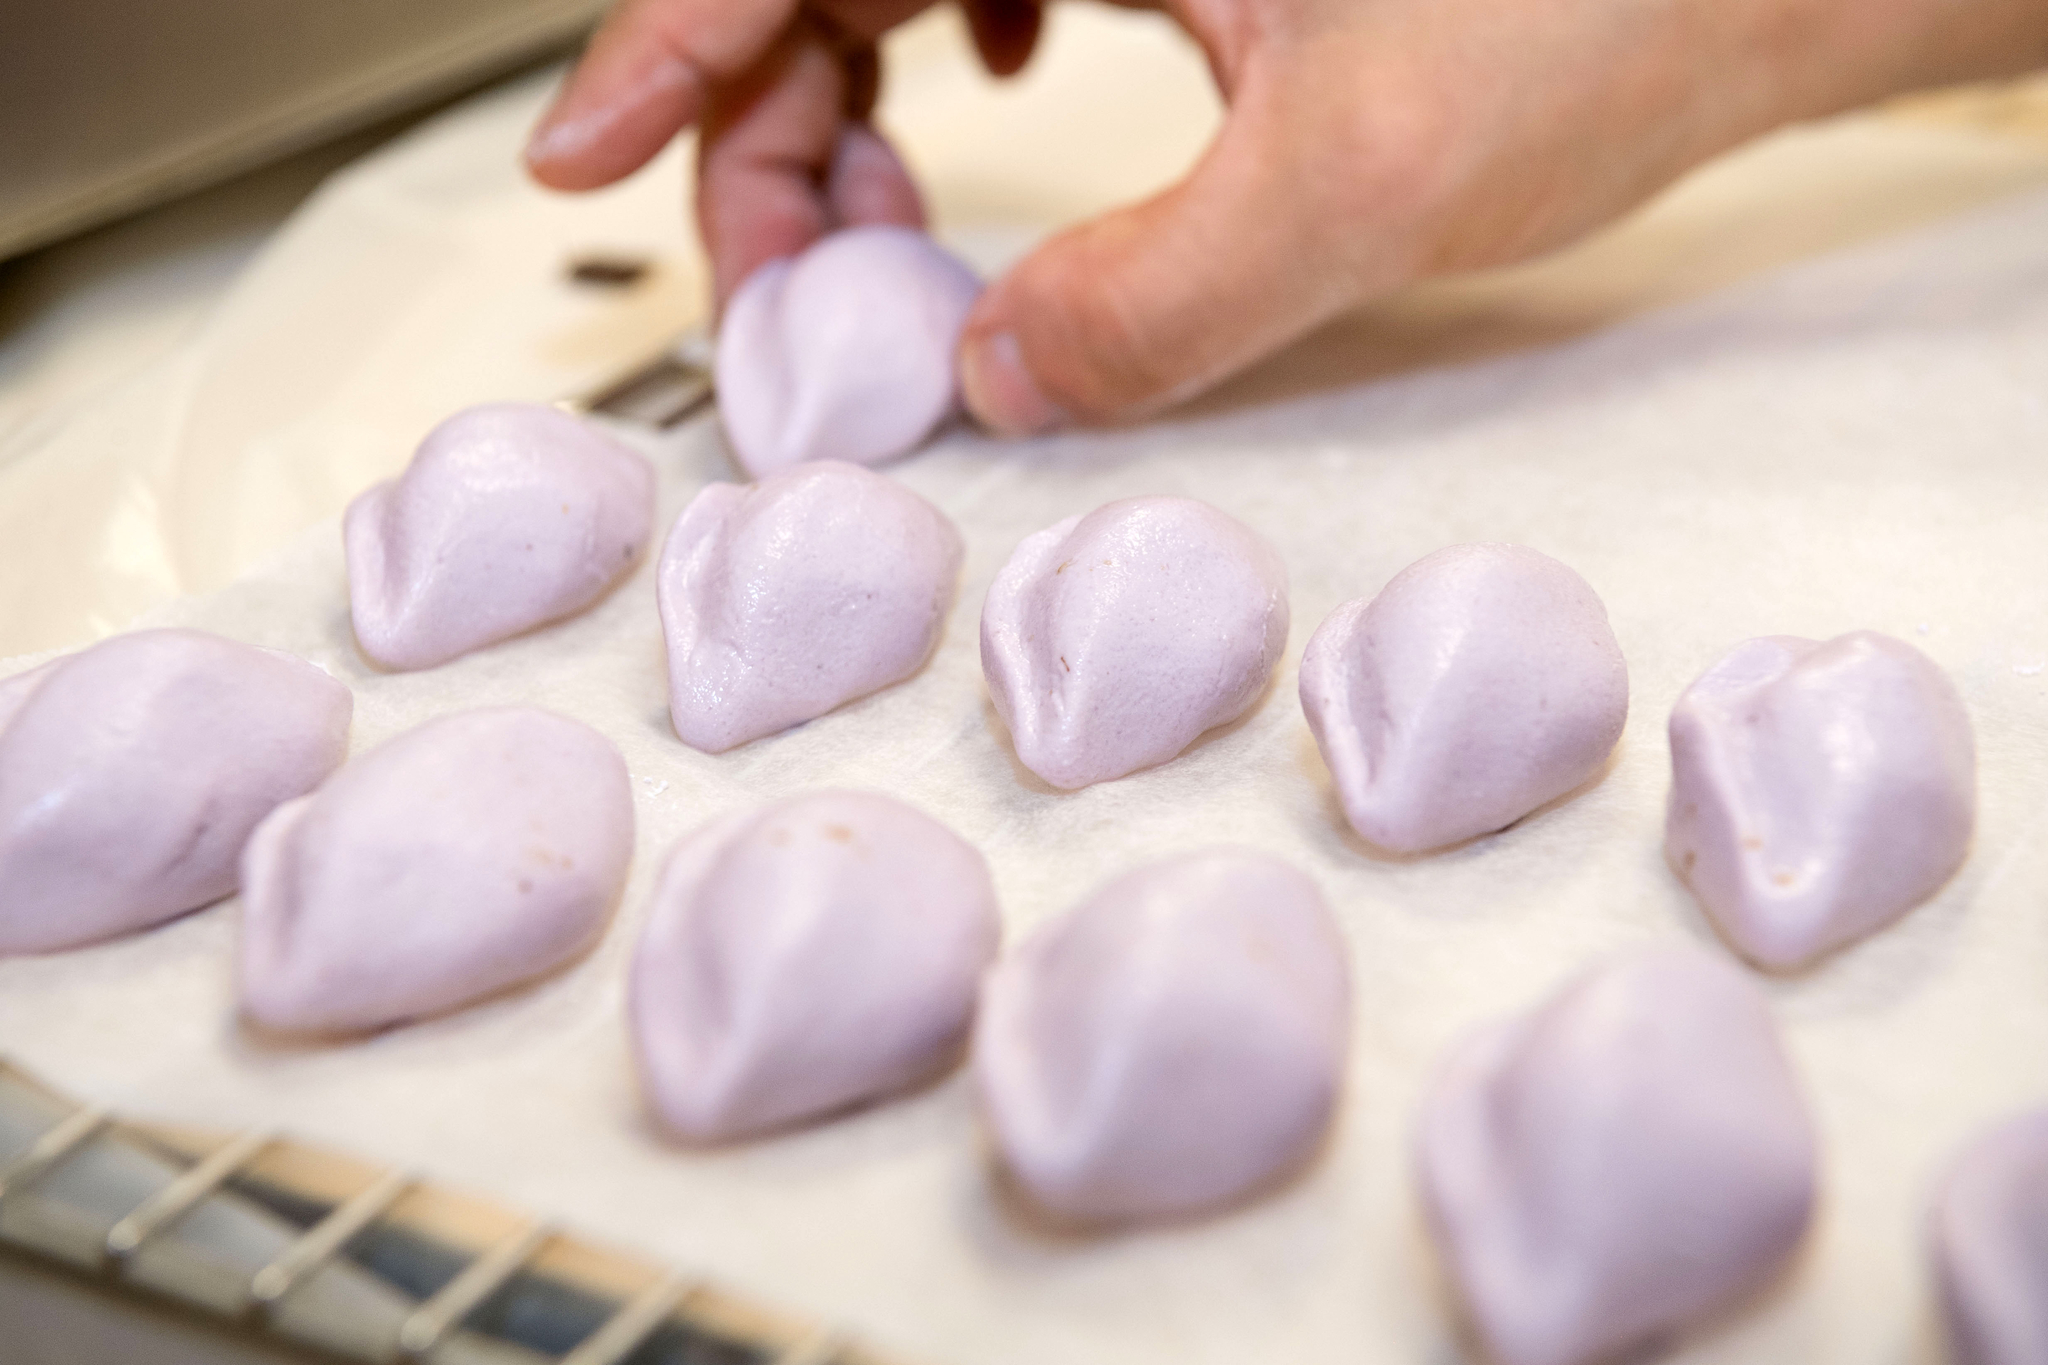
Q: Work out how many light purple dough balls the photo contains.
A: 12